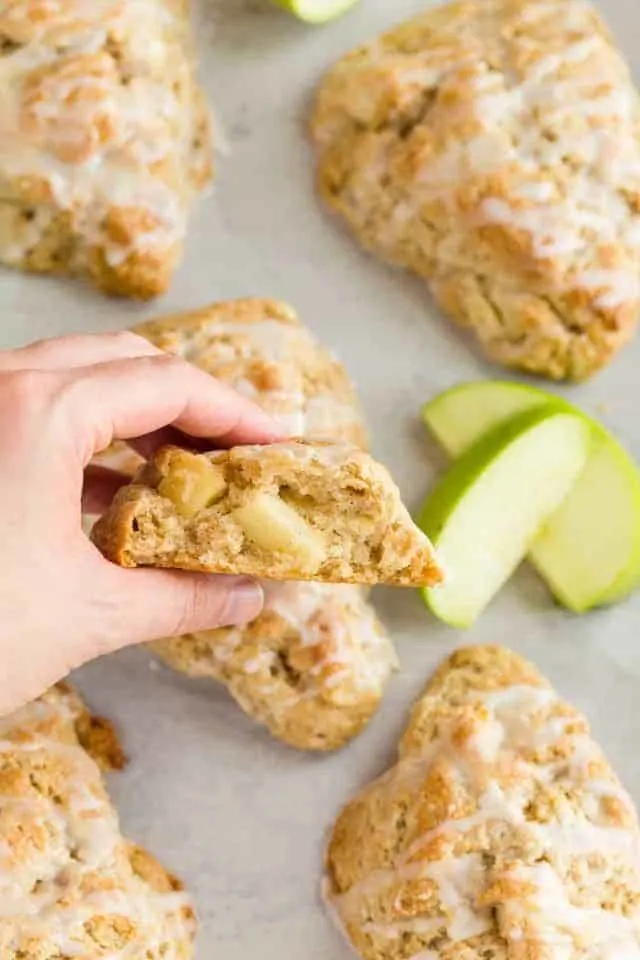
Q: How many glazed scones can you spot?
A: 6